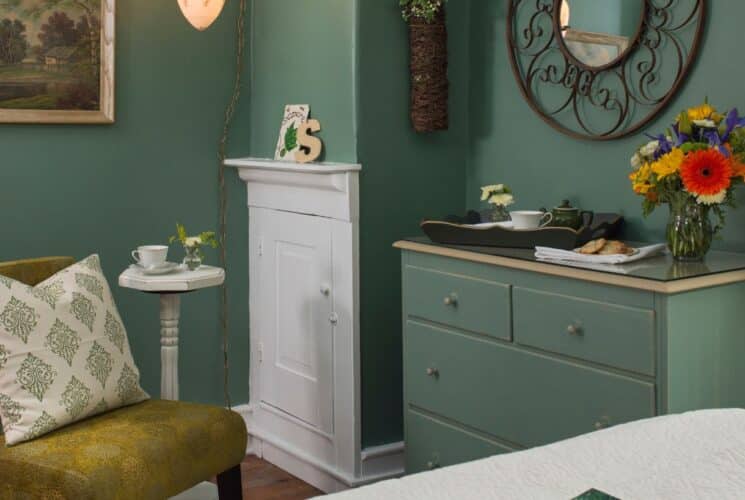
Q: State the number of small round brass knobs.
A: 5